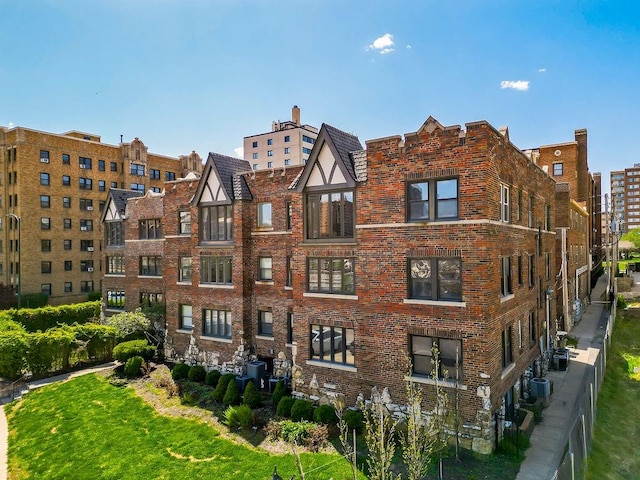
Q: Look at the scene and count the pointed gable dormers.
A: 3